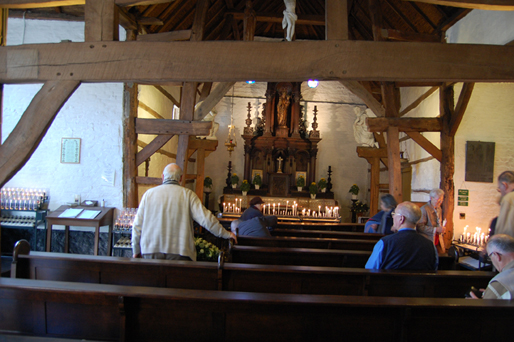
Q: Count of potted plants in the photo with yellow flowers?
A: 8